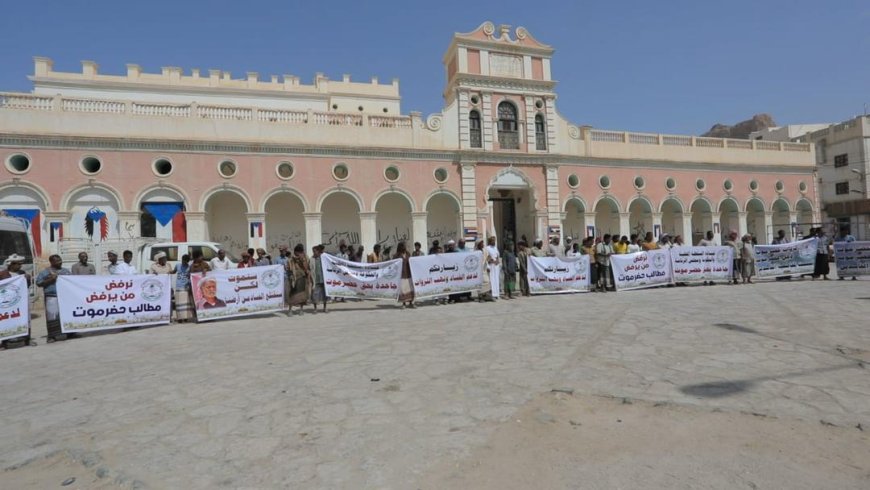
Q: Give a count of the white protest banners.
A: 10